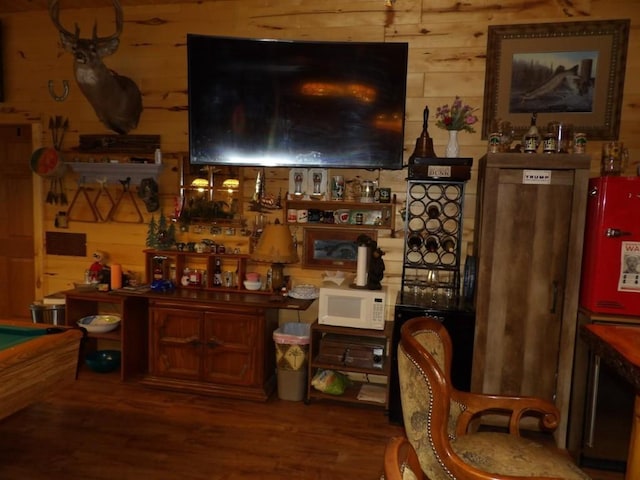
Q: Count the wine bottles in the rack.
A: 4